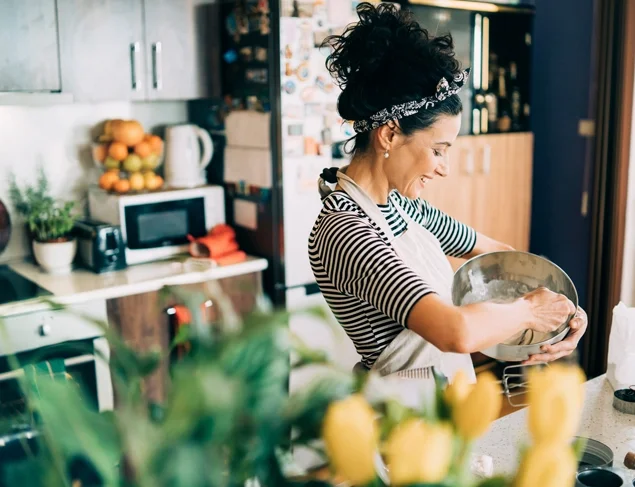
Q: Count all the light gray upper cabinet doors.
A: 3